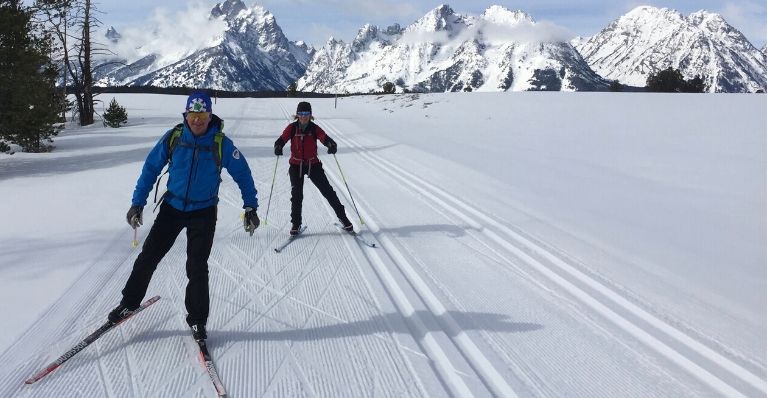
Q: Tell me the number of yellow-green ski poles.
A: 2